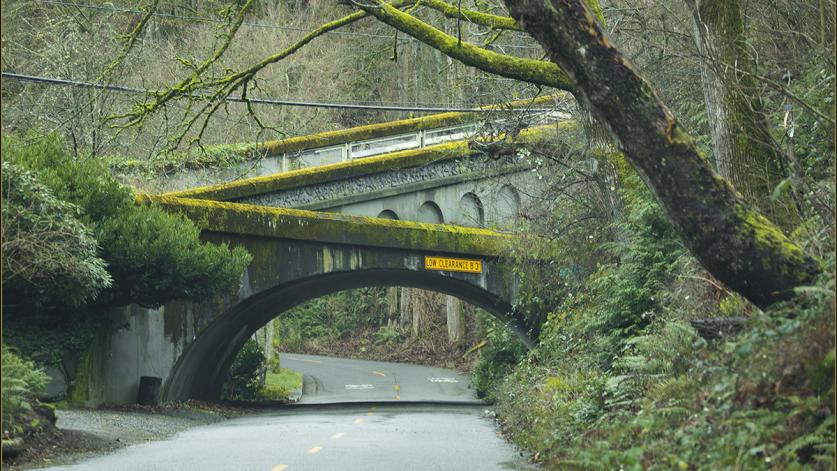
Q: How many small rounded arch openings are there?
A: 4